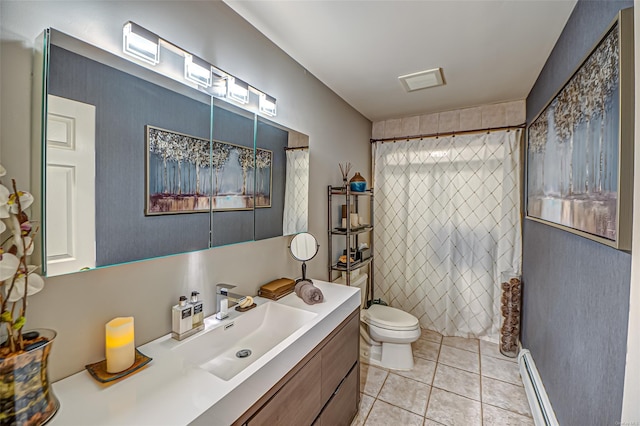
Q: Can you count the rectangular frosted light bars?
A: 4